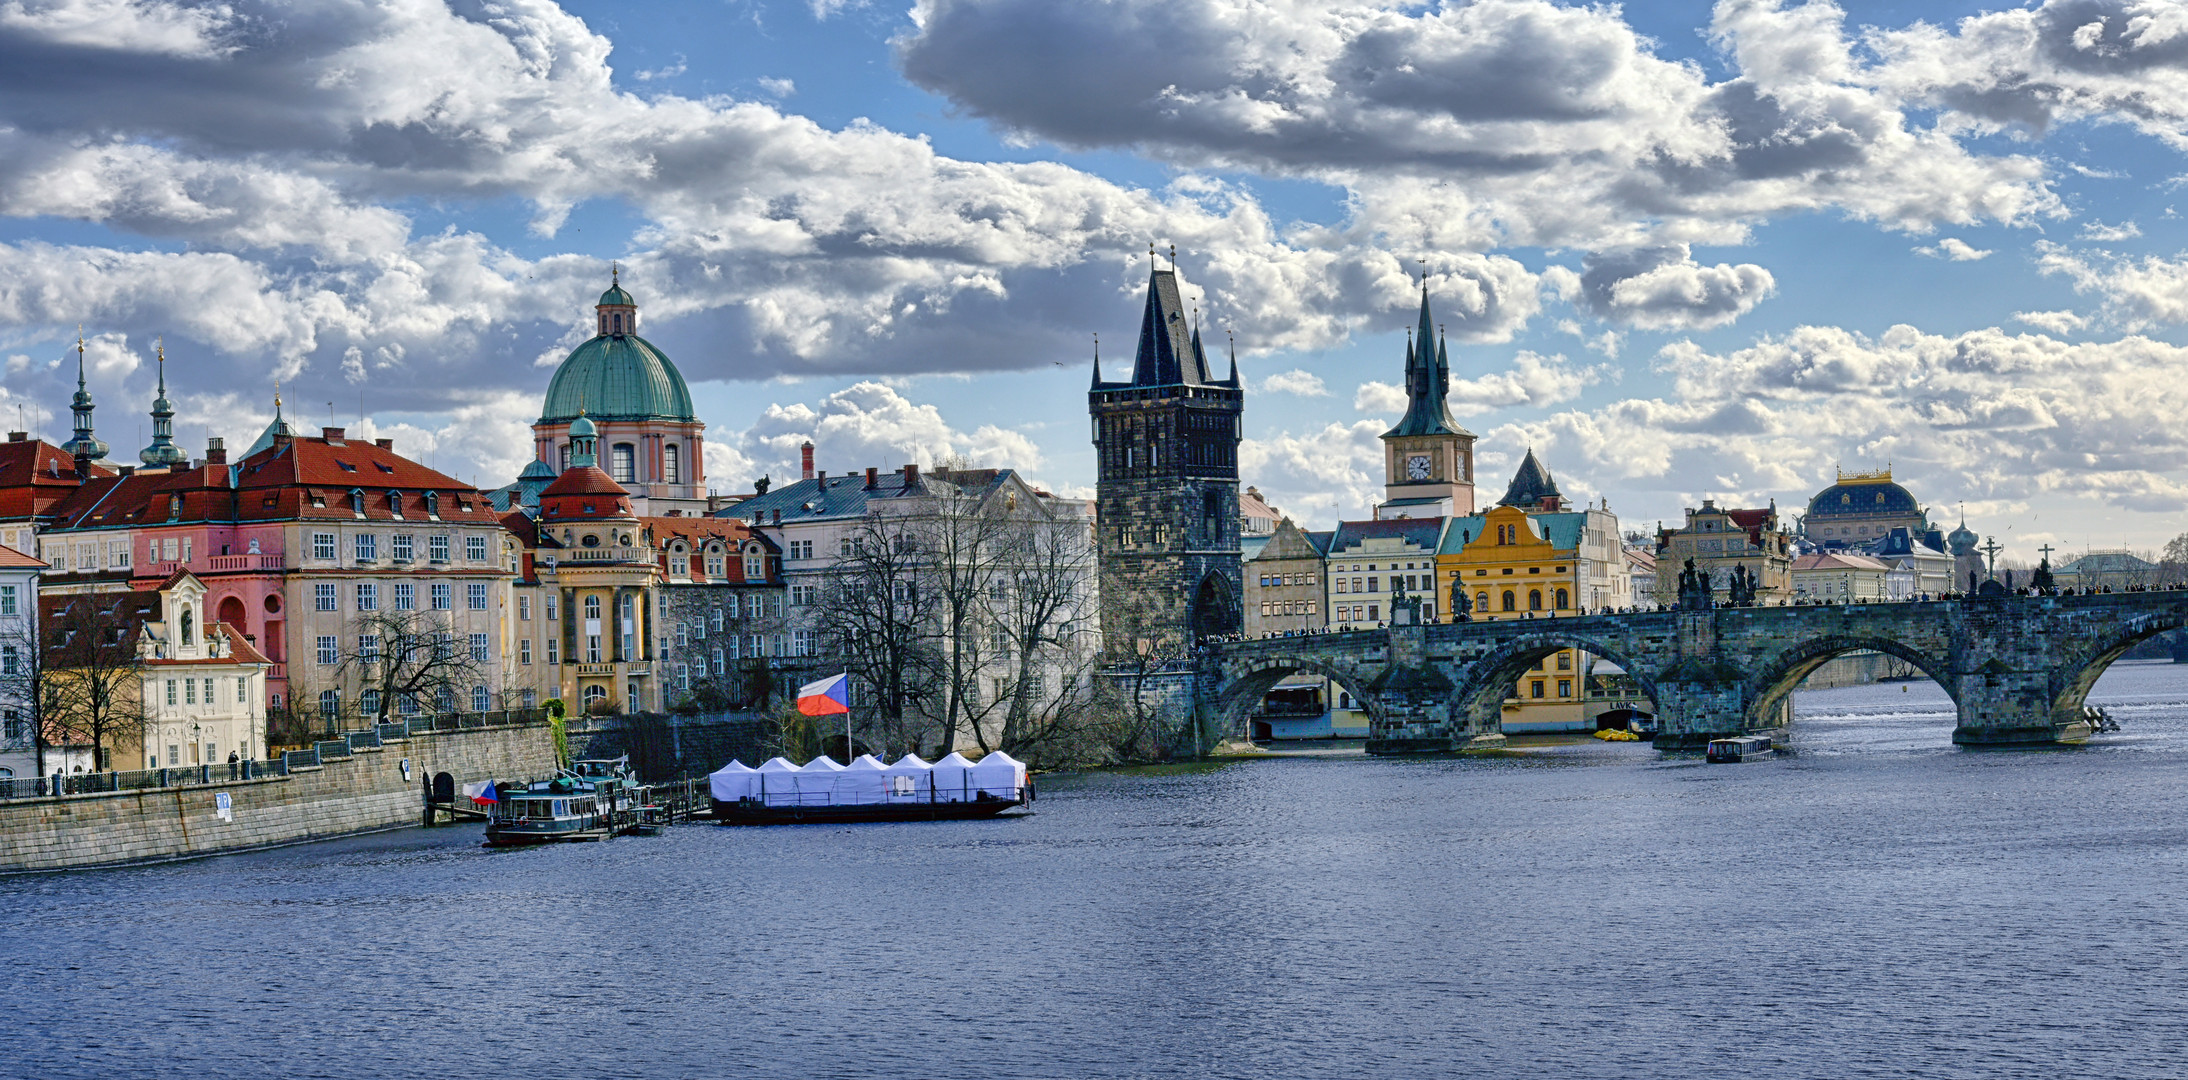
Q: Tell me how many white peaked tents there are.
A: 7